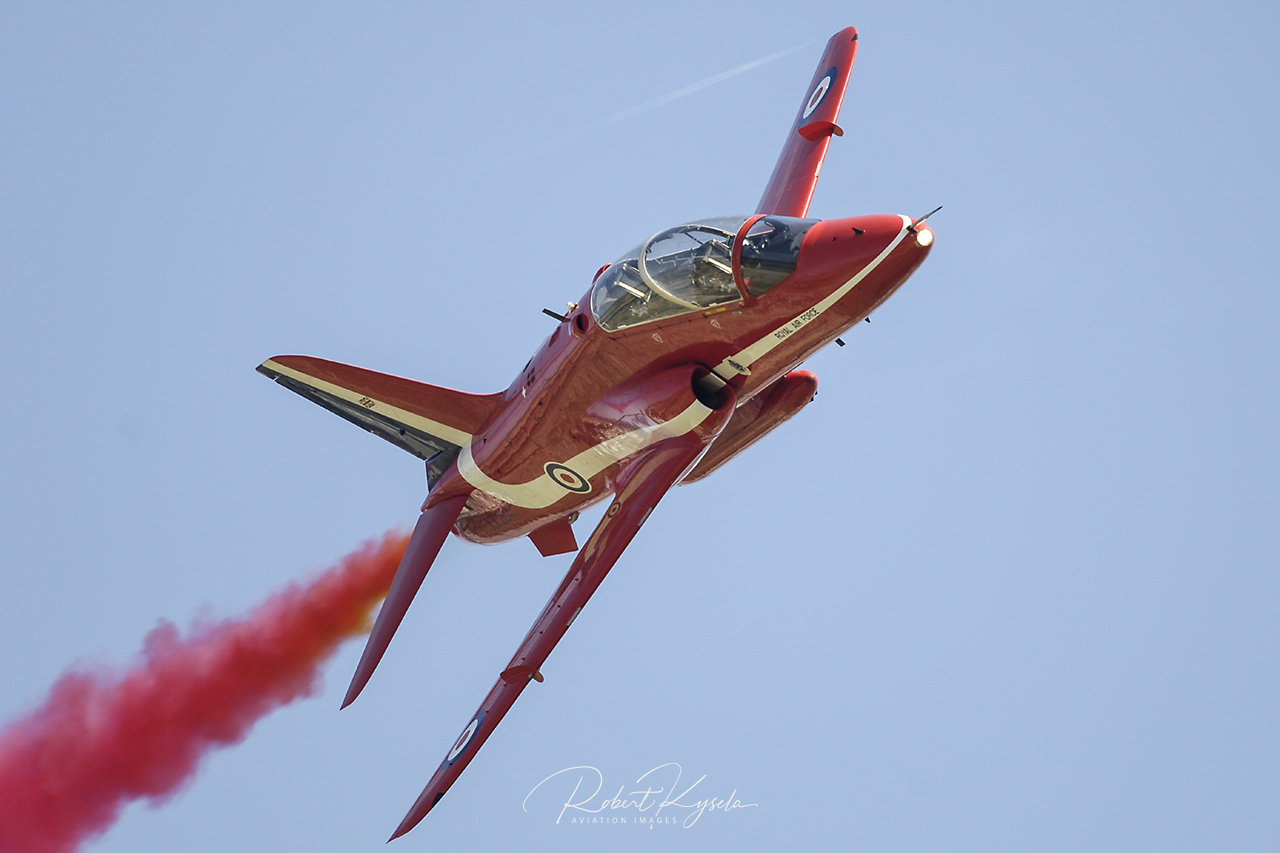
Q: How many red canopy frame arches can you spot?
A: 1